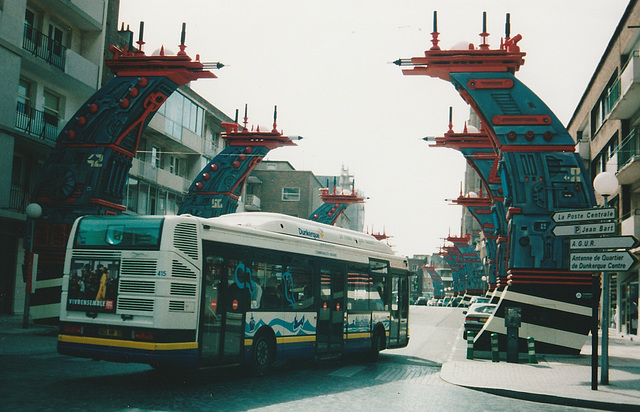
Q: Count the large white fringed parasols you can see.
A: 0